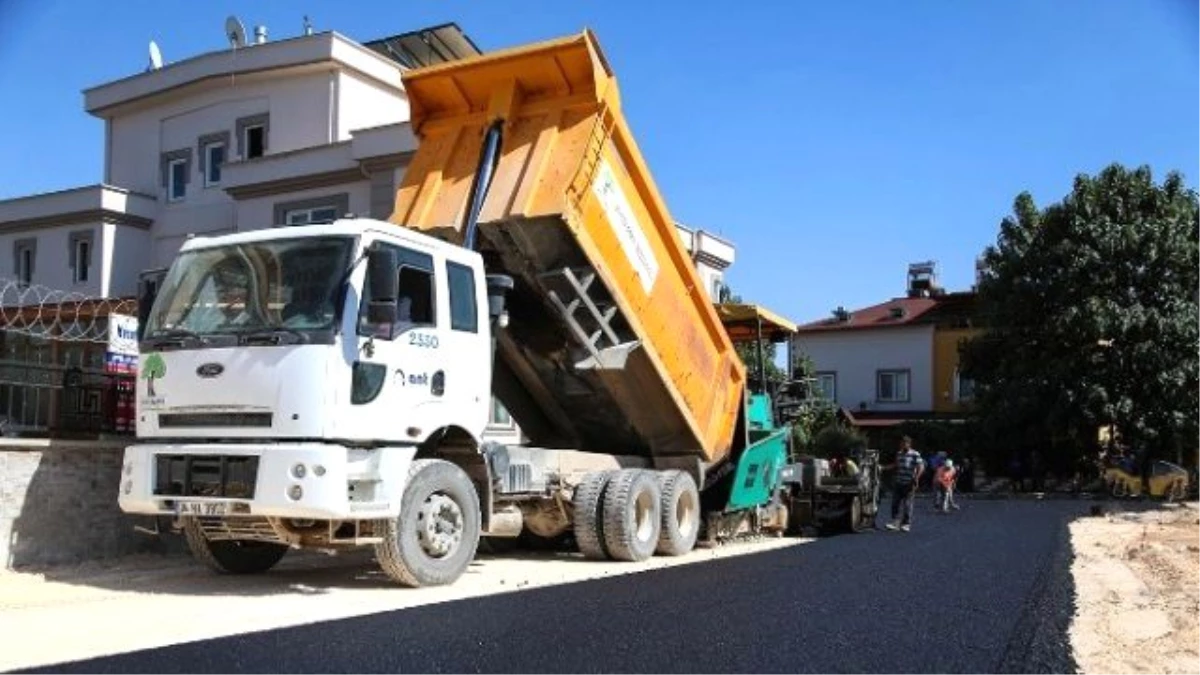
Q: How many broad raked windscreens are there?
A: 1